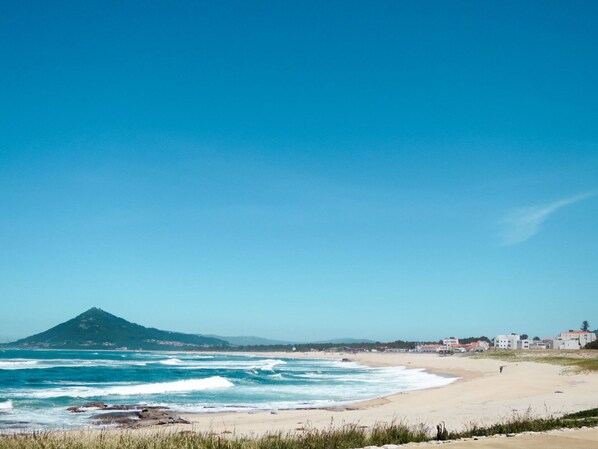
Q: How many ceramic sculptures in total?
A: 0